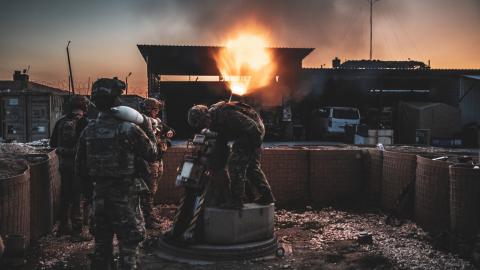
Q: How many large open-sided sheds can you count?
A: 2